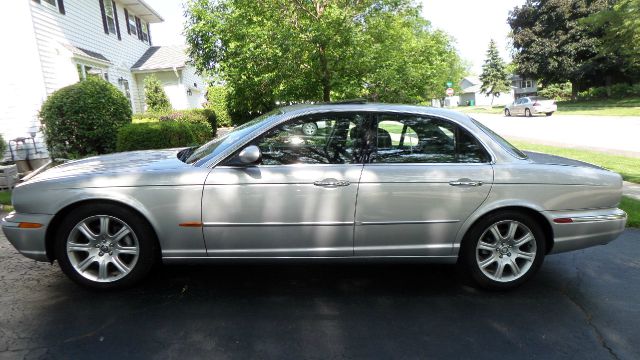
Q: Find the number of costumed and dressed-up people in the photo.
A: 0